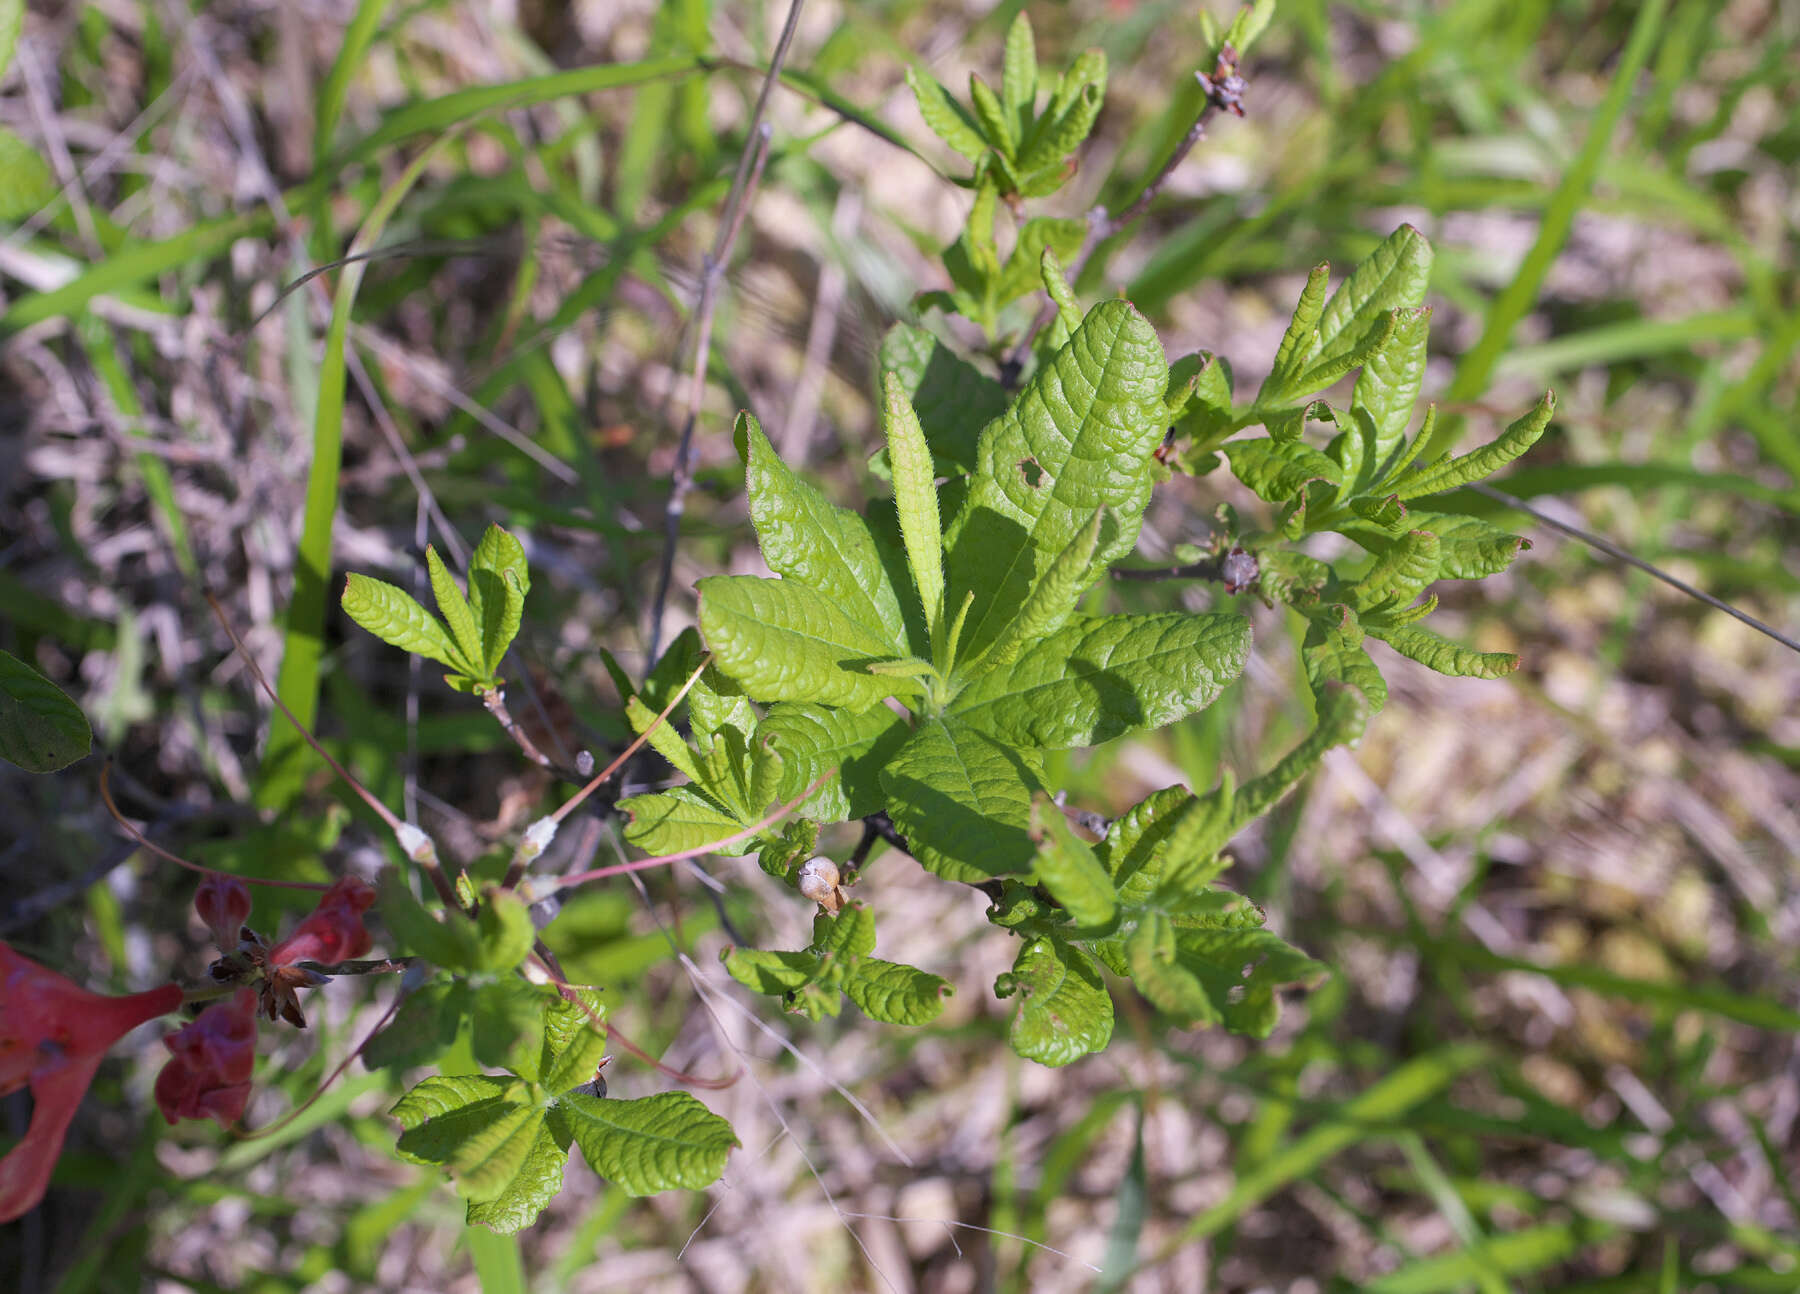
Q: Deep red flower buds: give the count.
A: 3